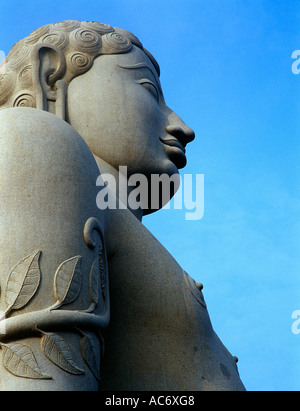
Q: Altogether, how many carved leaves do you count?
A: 6